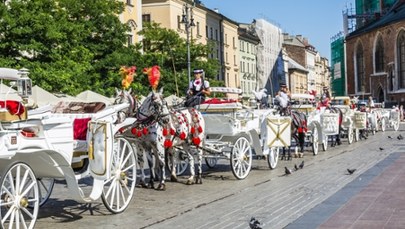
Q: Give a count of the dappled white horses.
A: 2